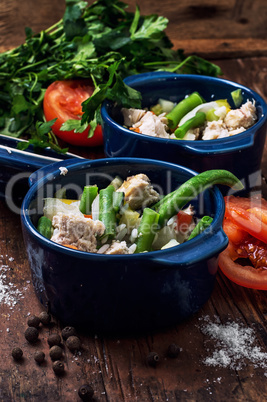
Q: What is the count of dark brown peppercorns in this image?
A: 13